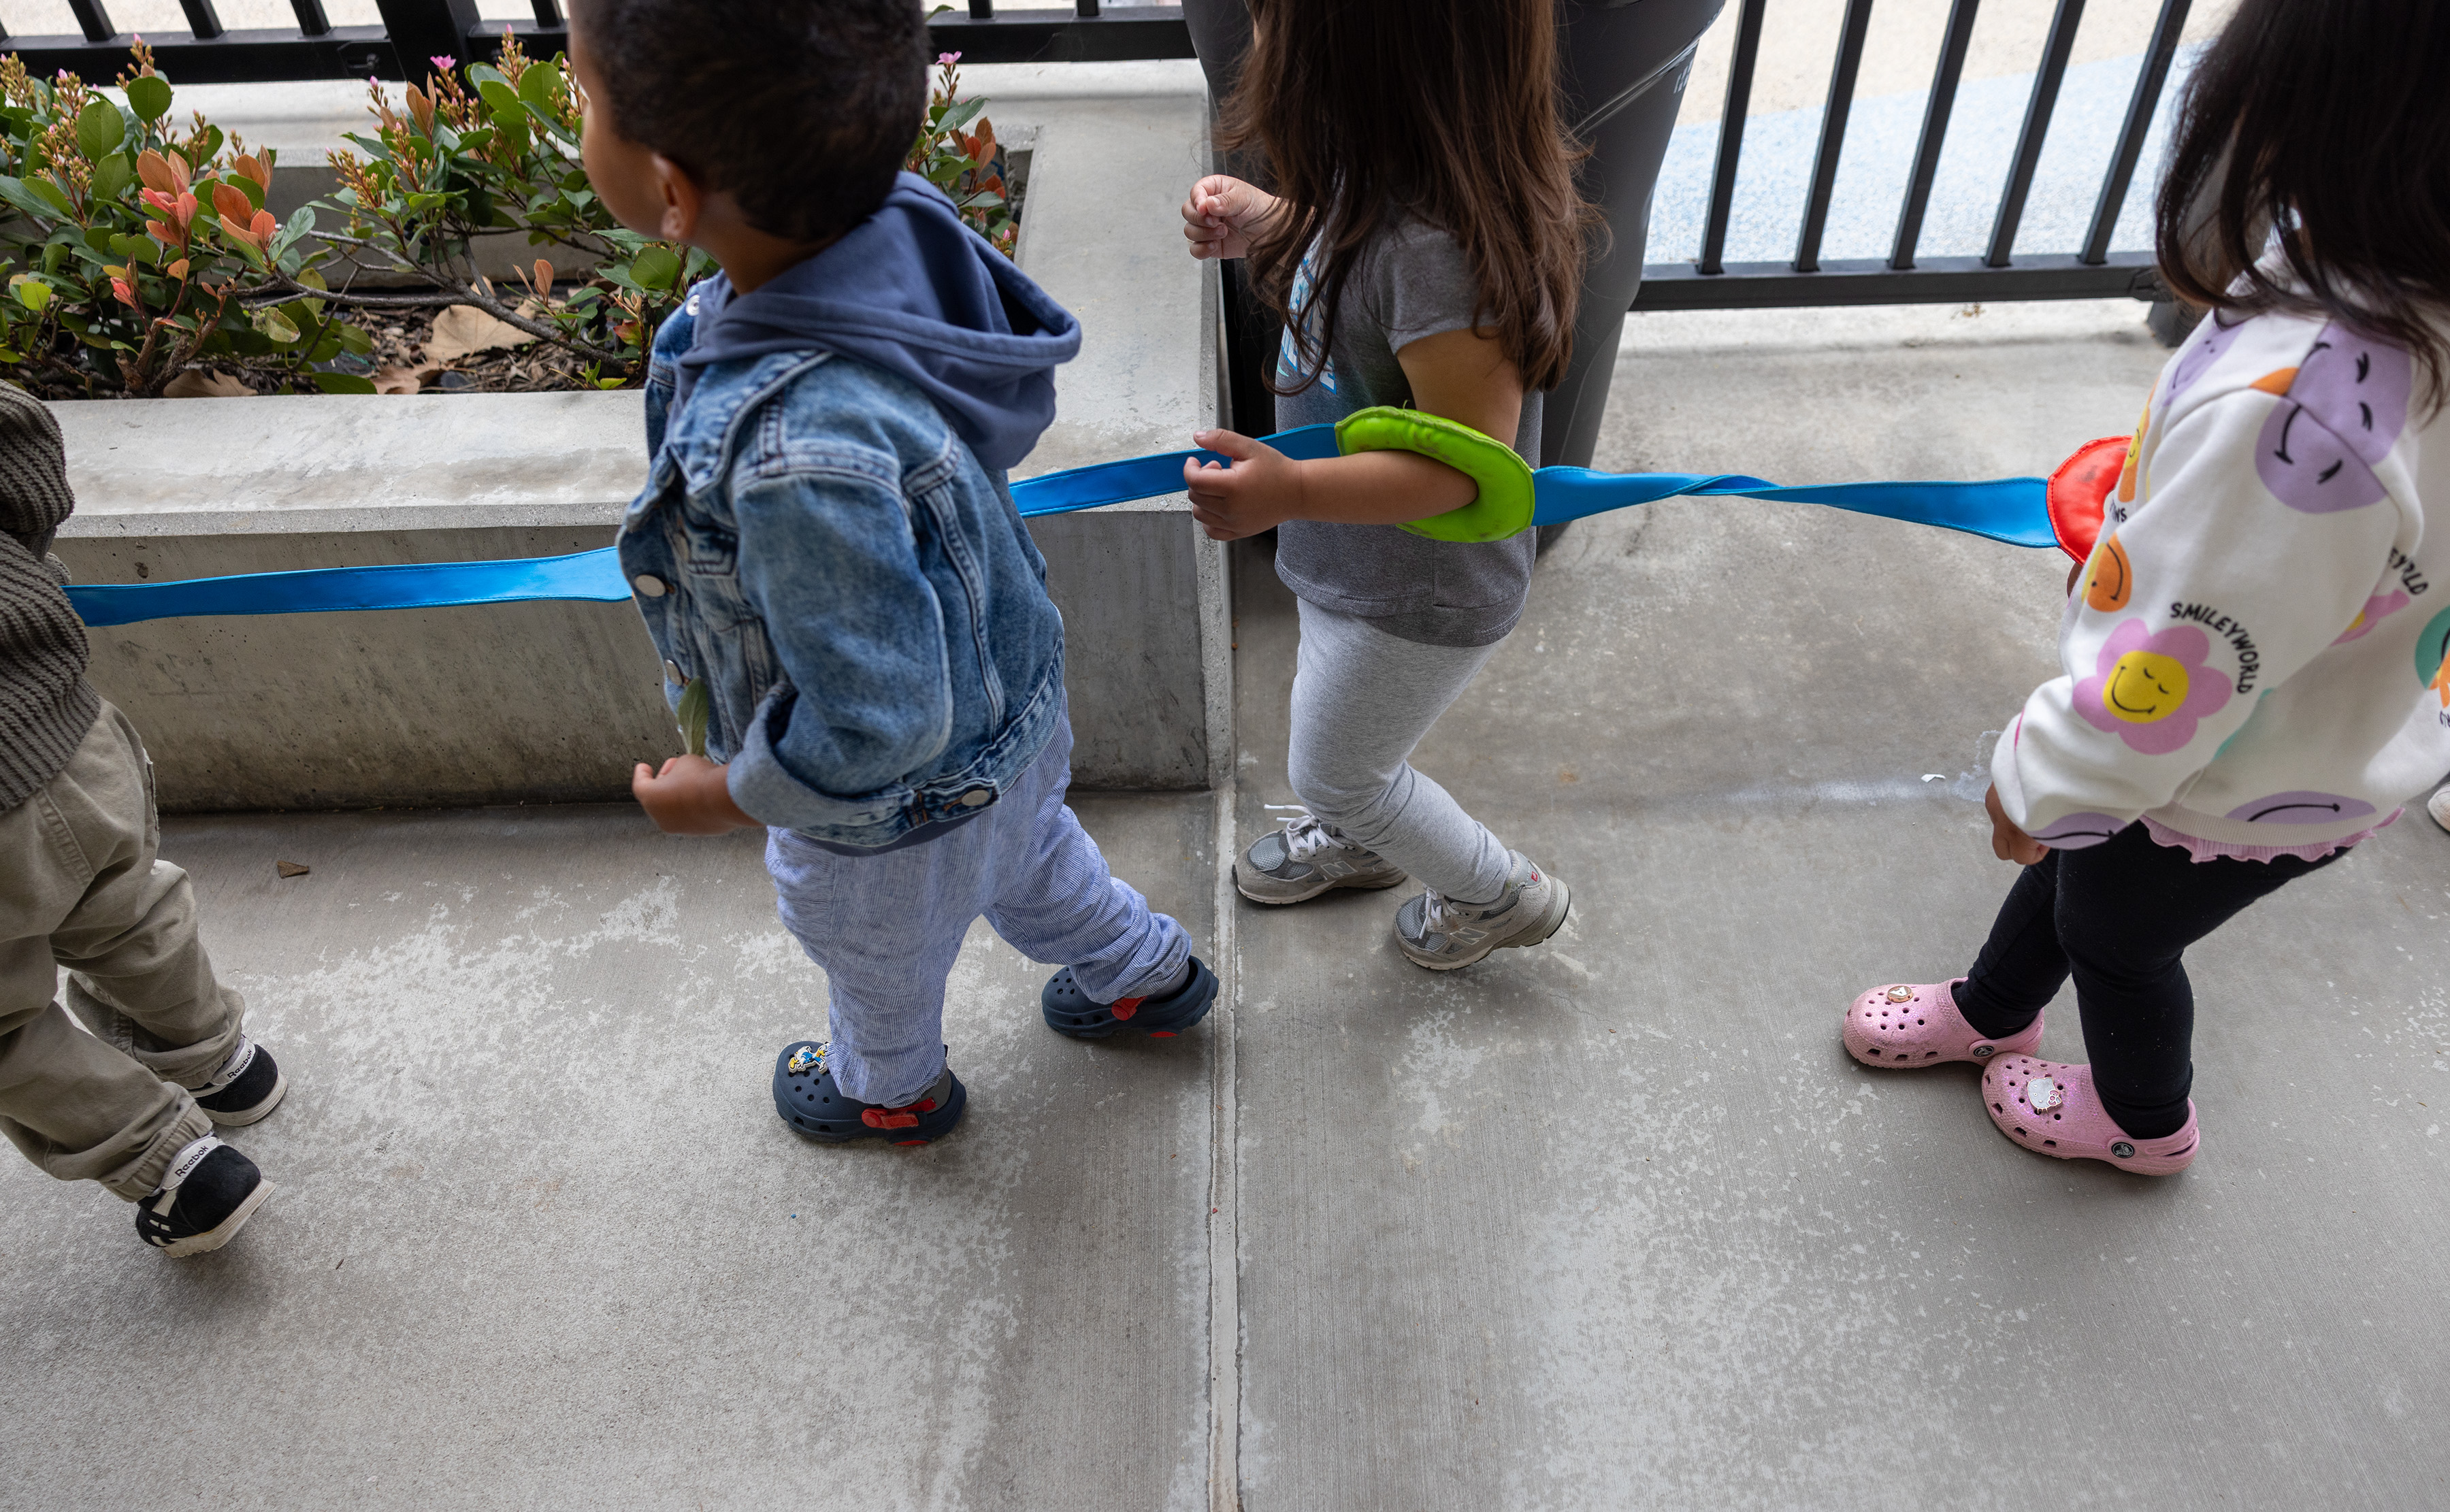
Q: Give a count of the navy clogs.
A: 2